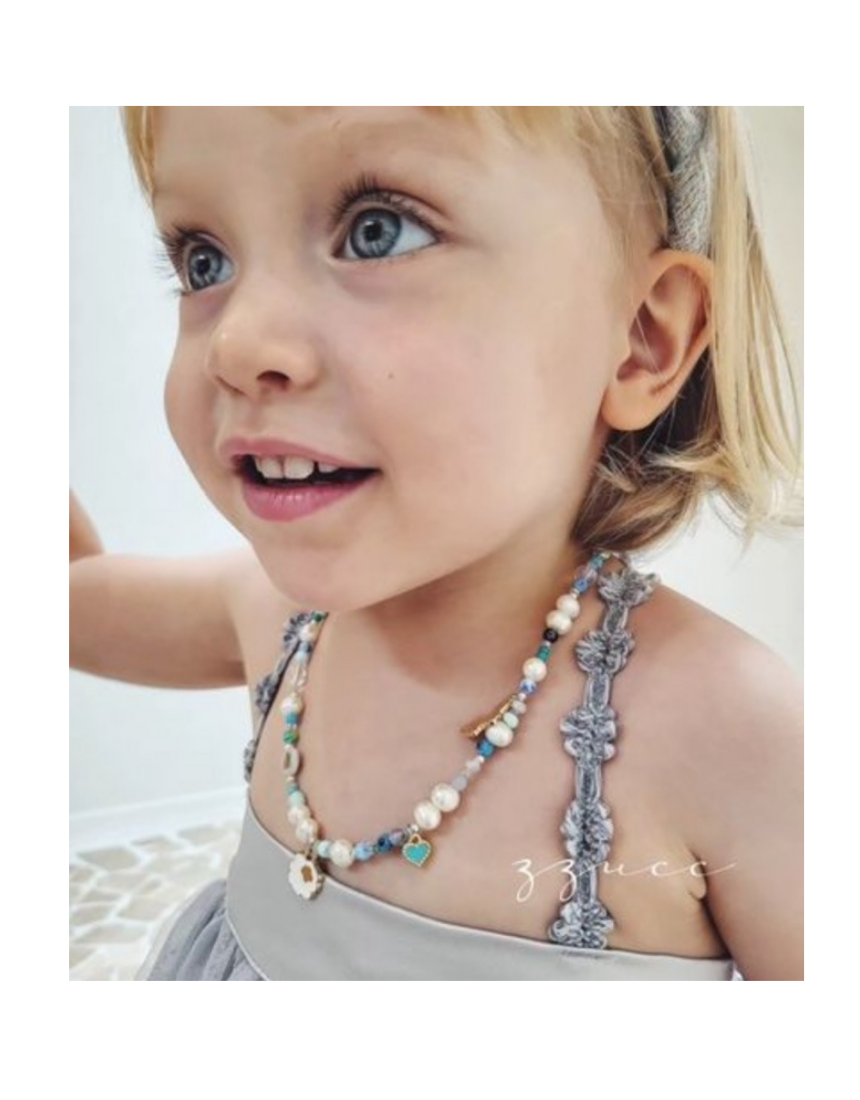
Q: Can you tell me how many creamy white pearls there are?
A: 11